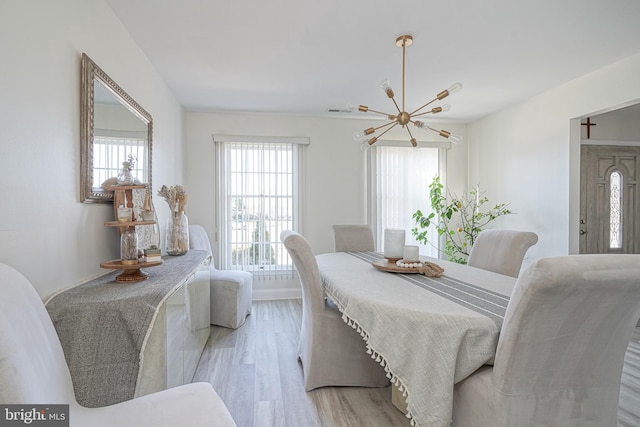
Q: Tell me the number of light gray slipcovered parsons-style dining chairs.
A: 6